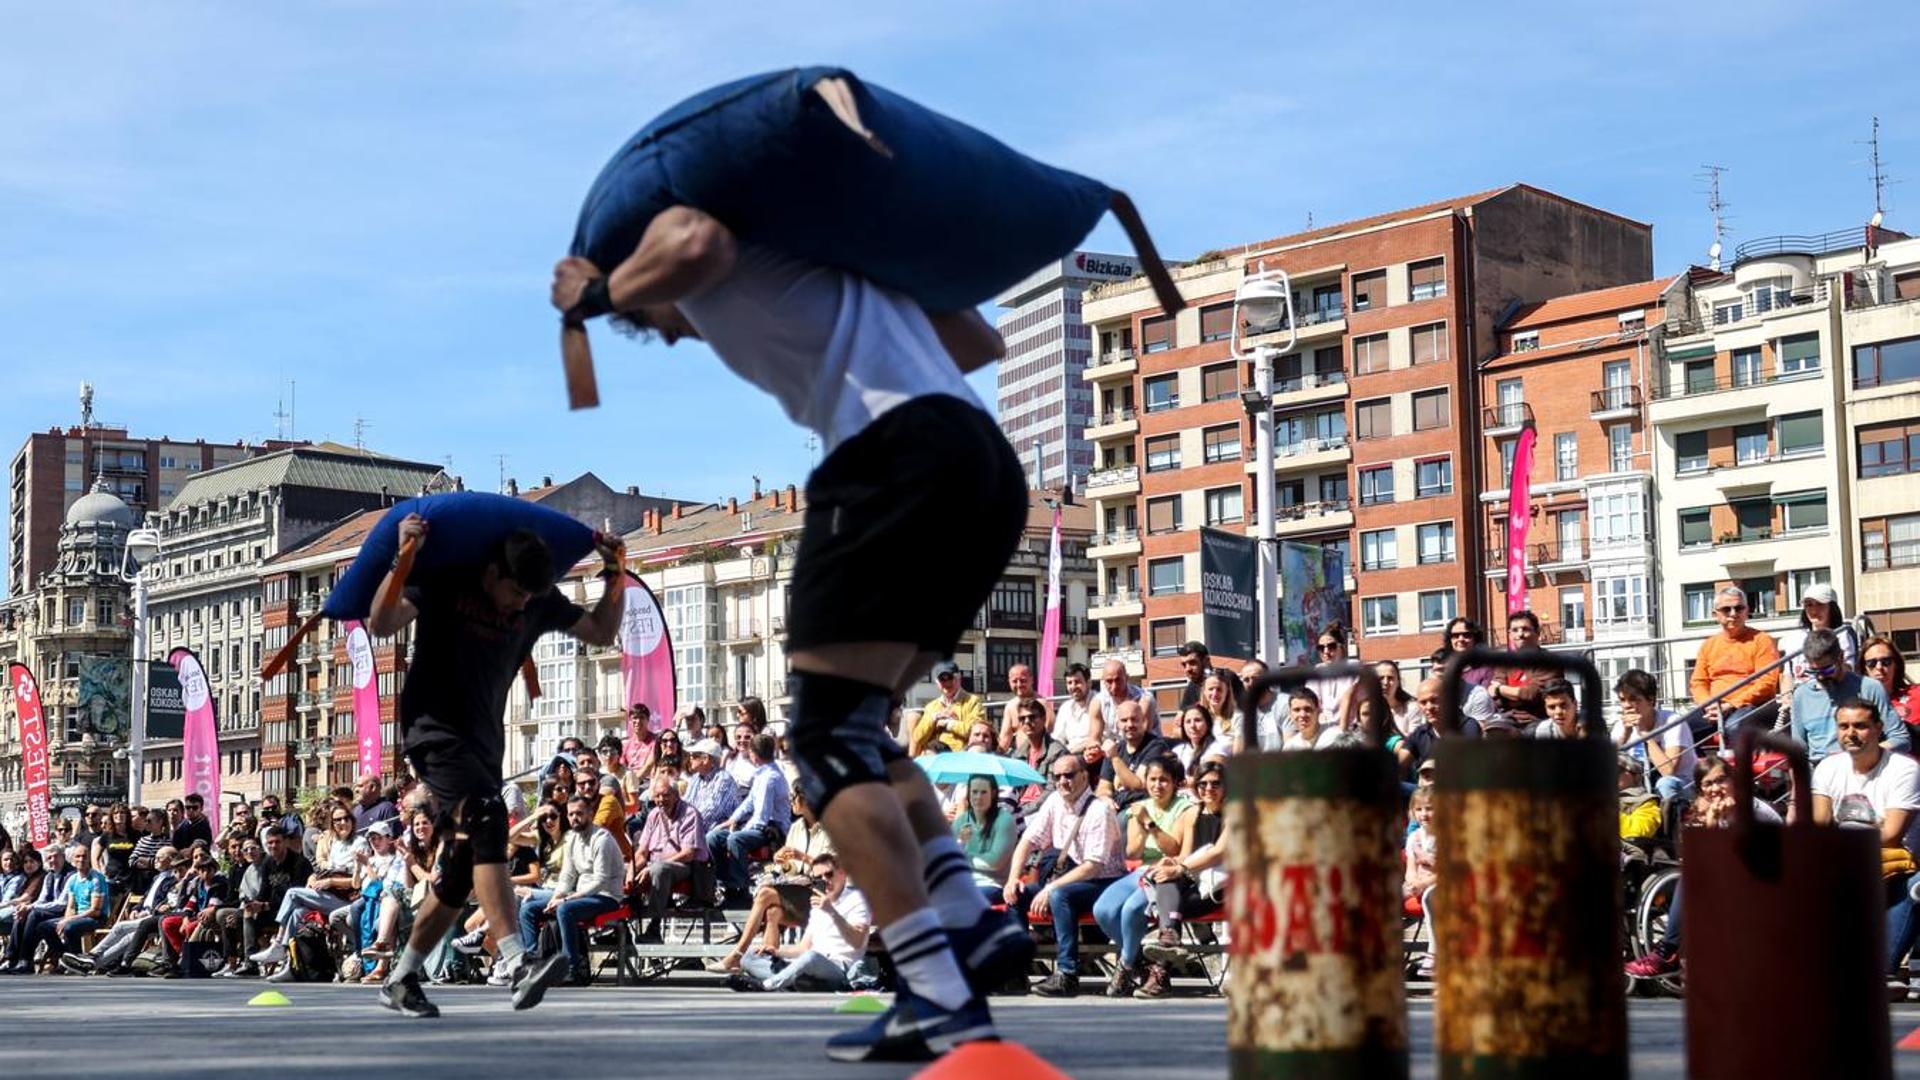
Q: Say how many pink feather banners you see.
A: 5